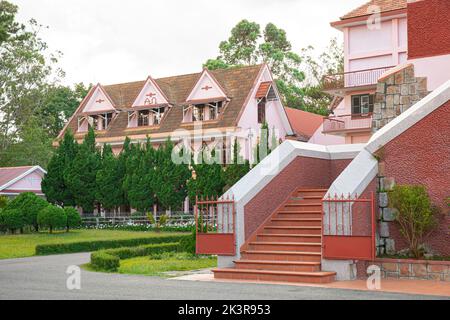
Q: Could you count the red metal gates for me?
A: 2